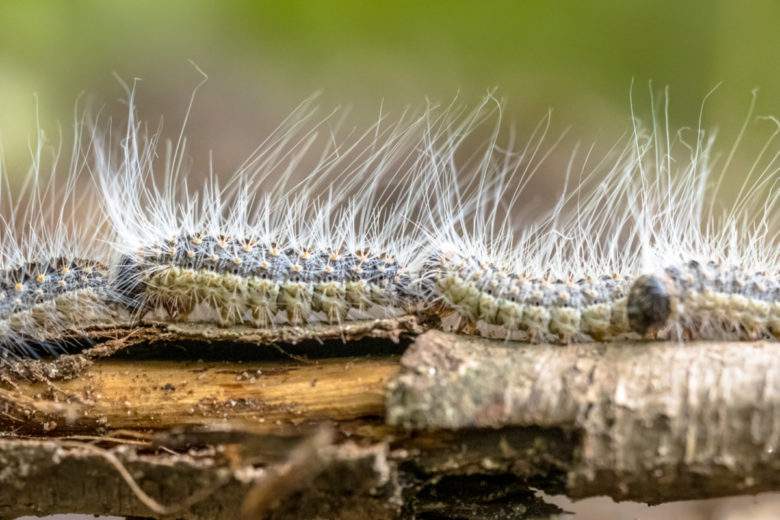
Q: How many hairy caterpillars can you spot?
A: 4